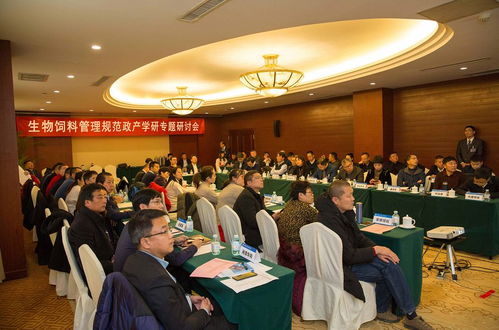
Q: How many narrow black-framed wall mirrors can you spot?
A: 0